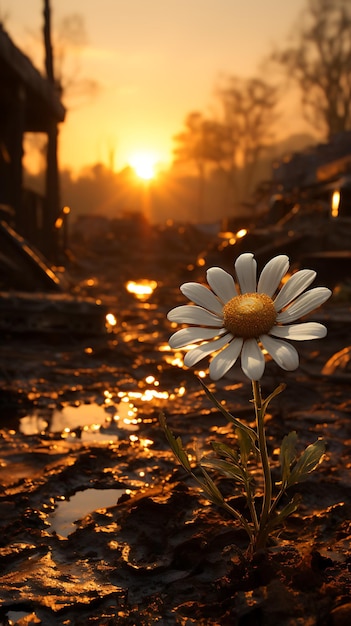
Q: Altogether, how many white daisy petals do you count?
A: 13